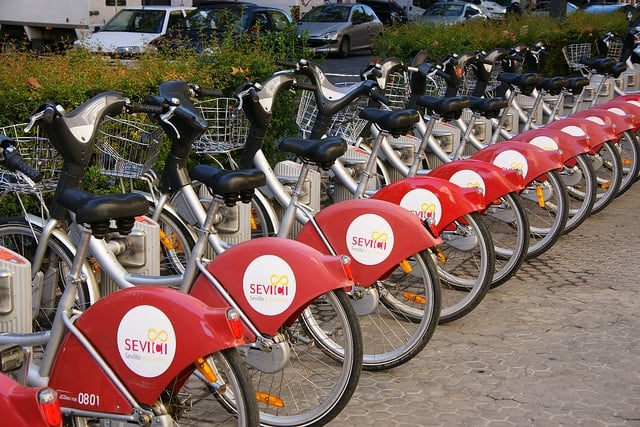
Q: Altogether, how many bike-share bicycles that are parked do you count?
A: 12